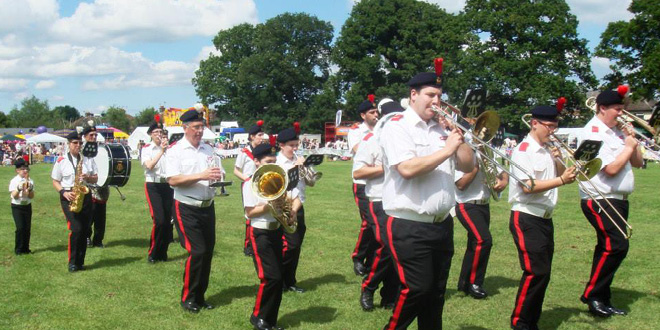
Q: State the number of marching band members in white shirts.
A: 14